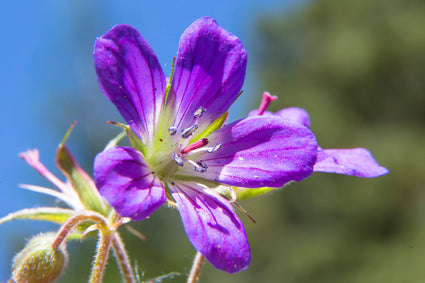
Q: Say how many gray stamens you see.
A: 6